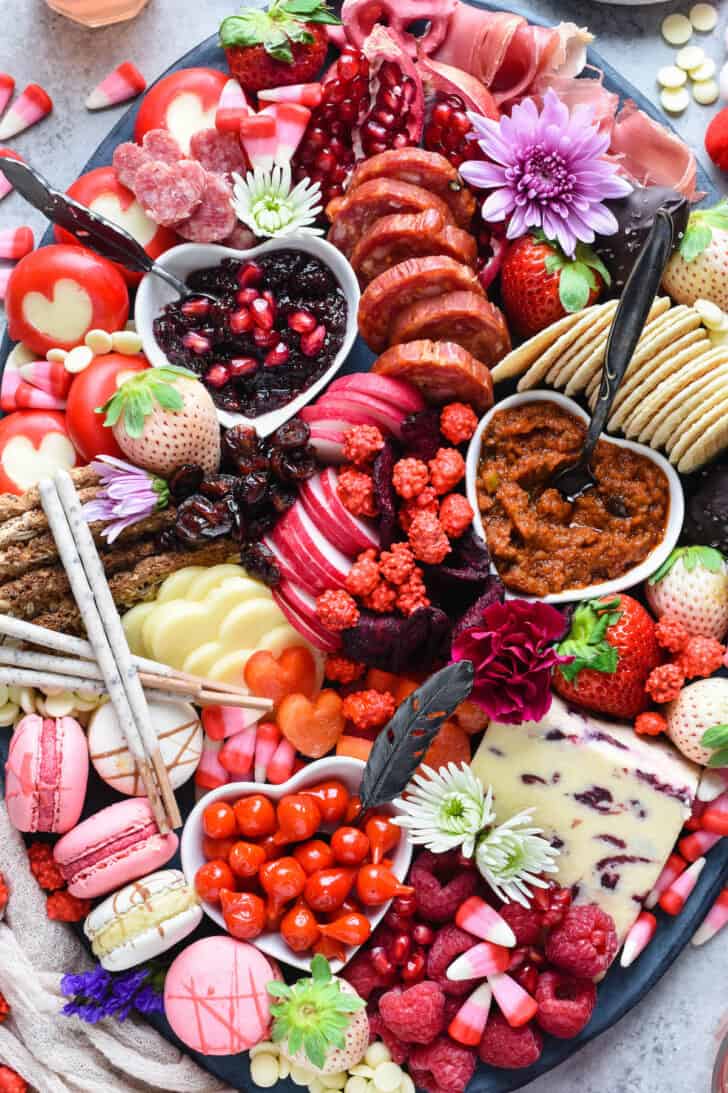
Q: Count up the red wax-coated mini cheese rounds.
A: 5